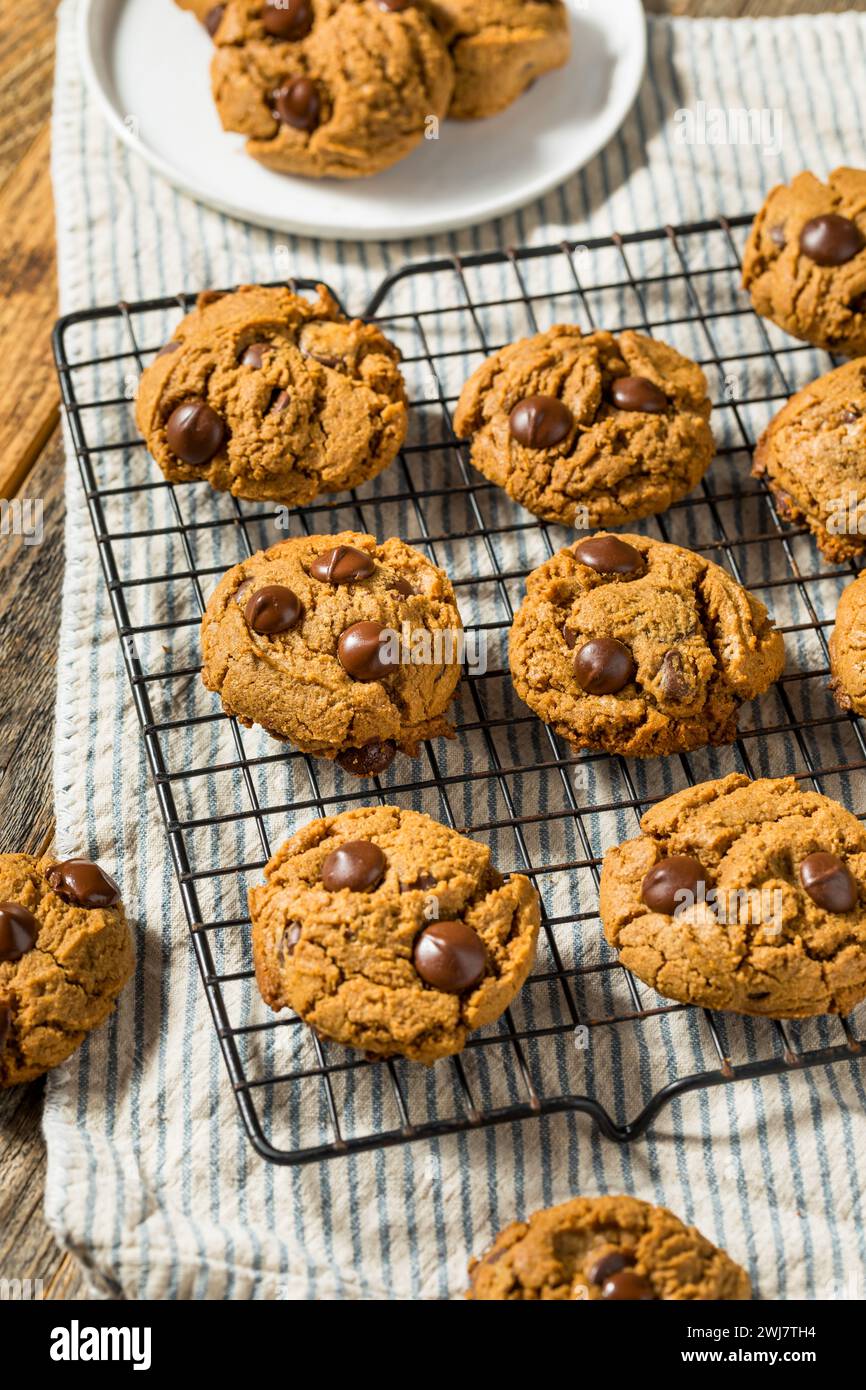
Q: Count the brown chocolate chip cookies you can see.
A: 14